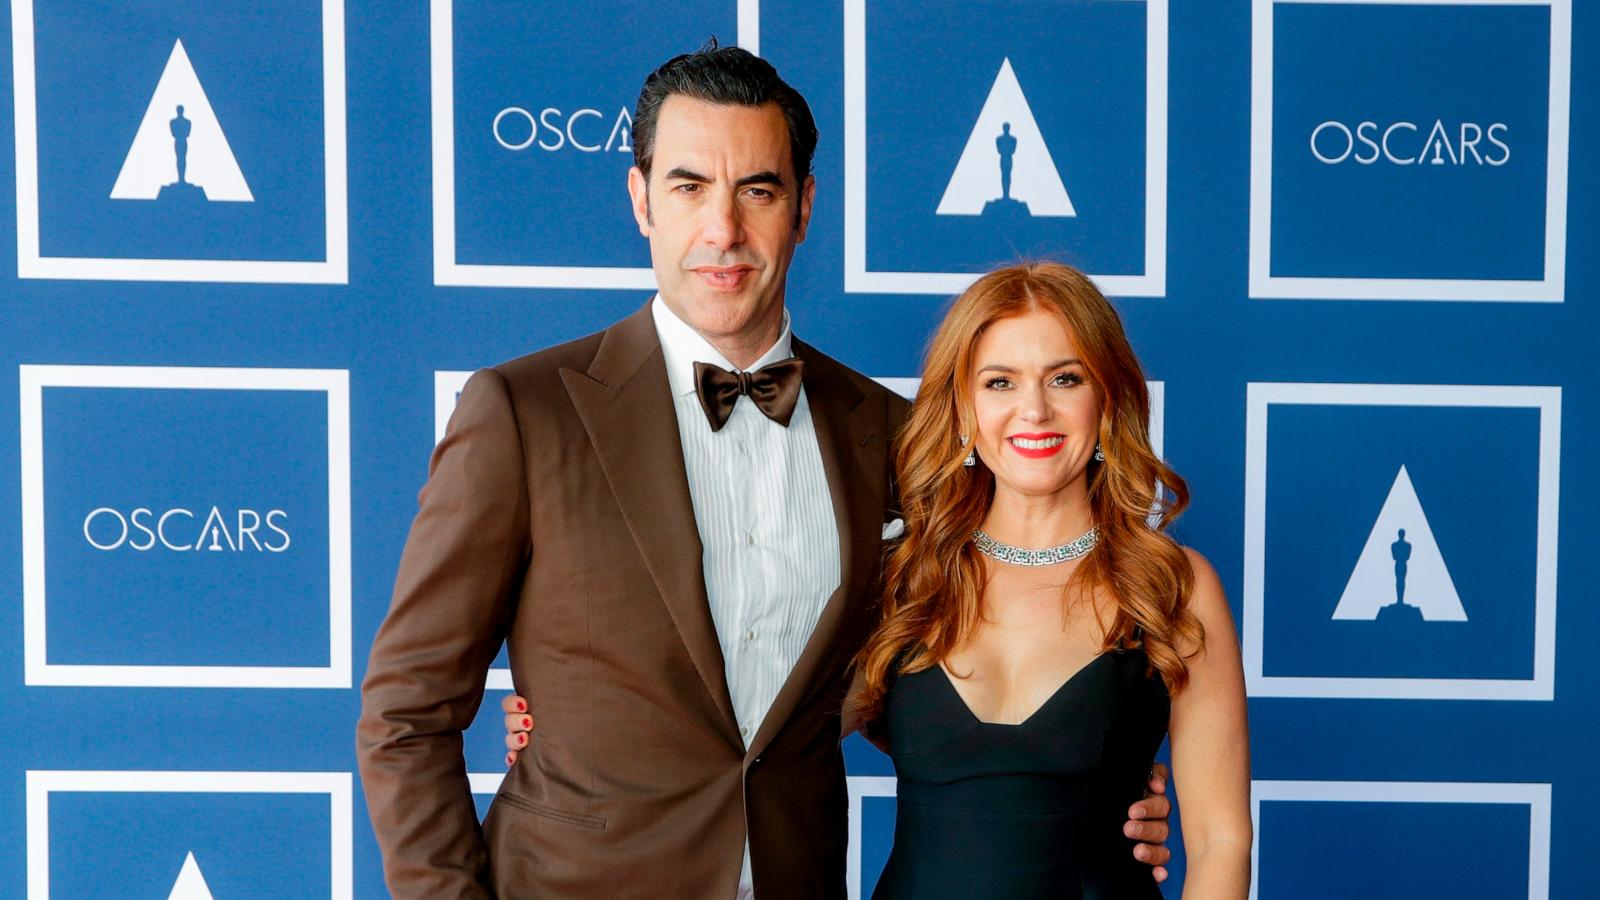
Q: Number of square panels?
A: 12